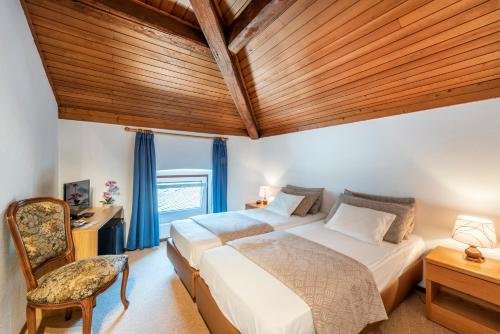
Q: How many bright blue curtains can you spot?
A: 2